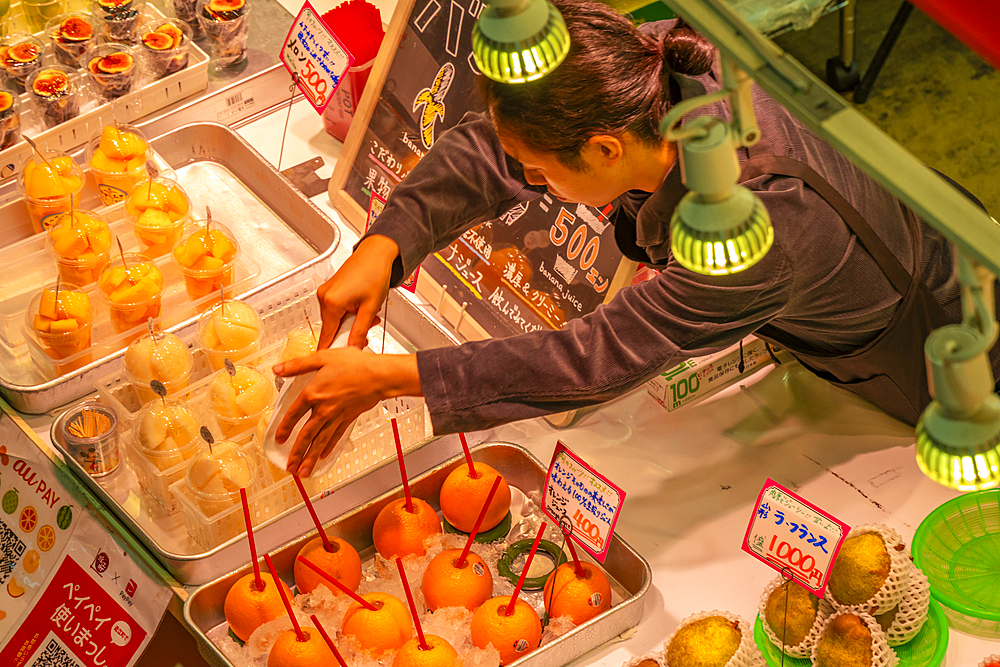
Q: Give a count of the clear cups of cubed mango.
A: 7